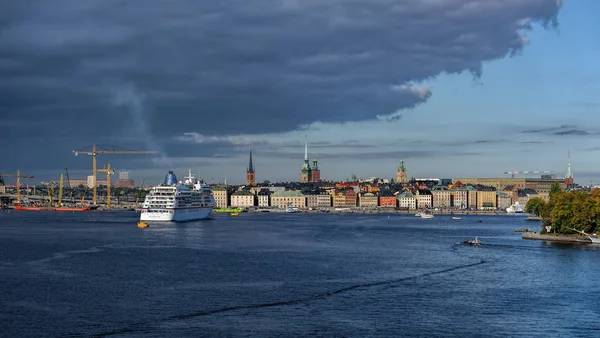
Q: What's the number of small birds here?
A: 0